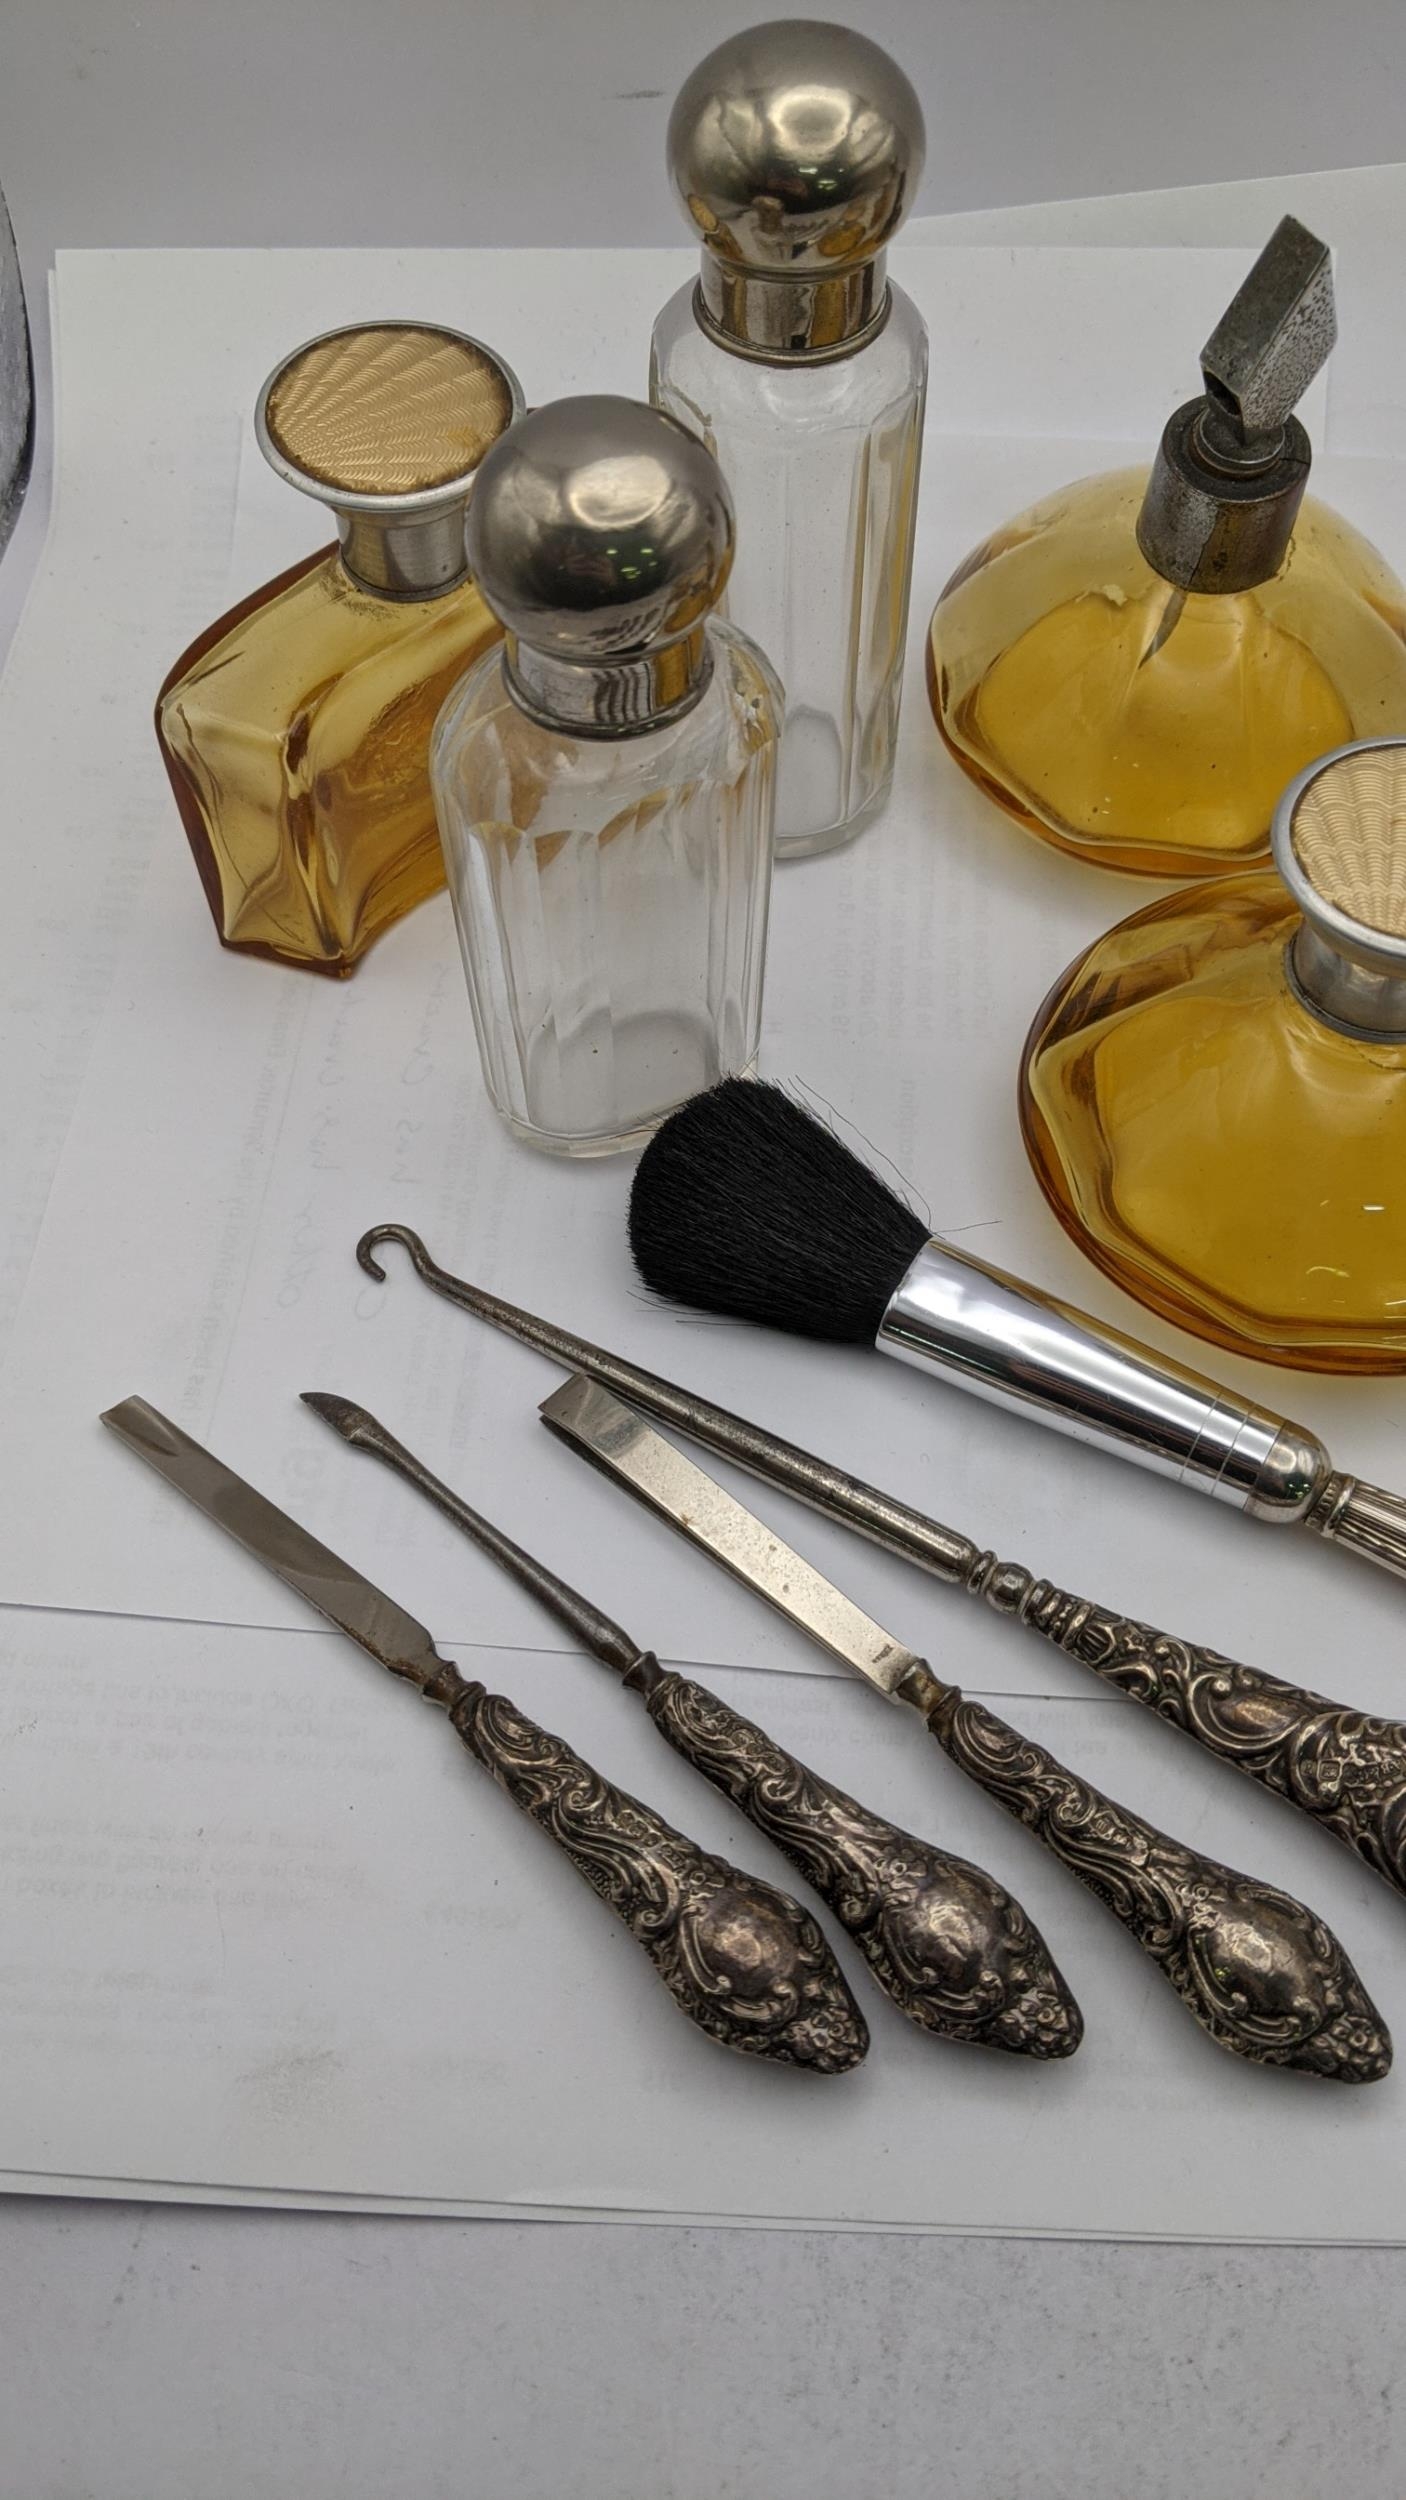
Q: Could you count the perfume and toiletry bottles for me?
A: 5